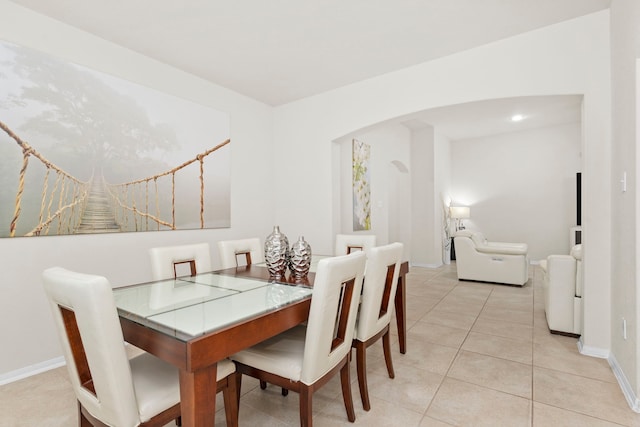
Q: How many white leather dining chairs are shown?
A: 6